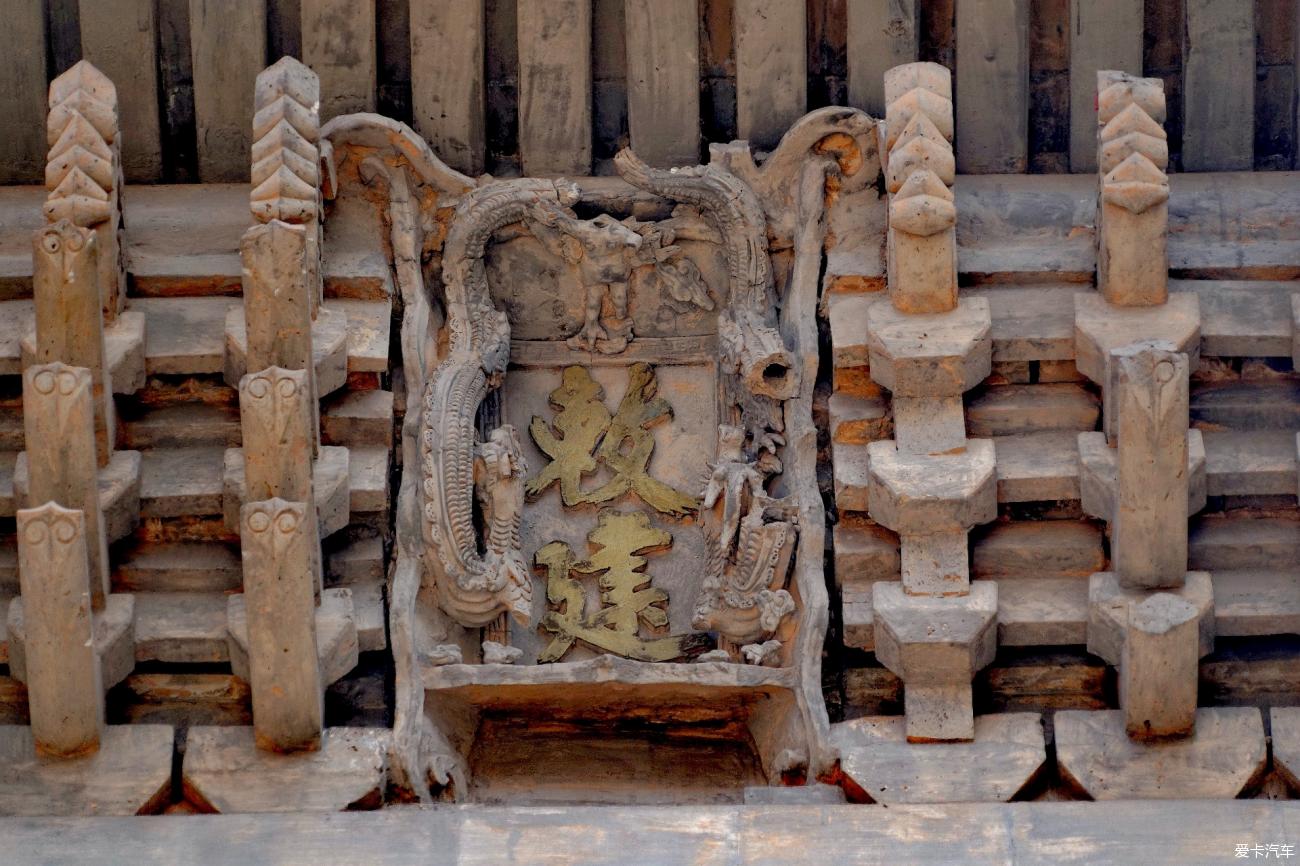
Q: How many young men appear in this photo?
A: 0